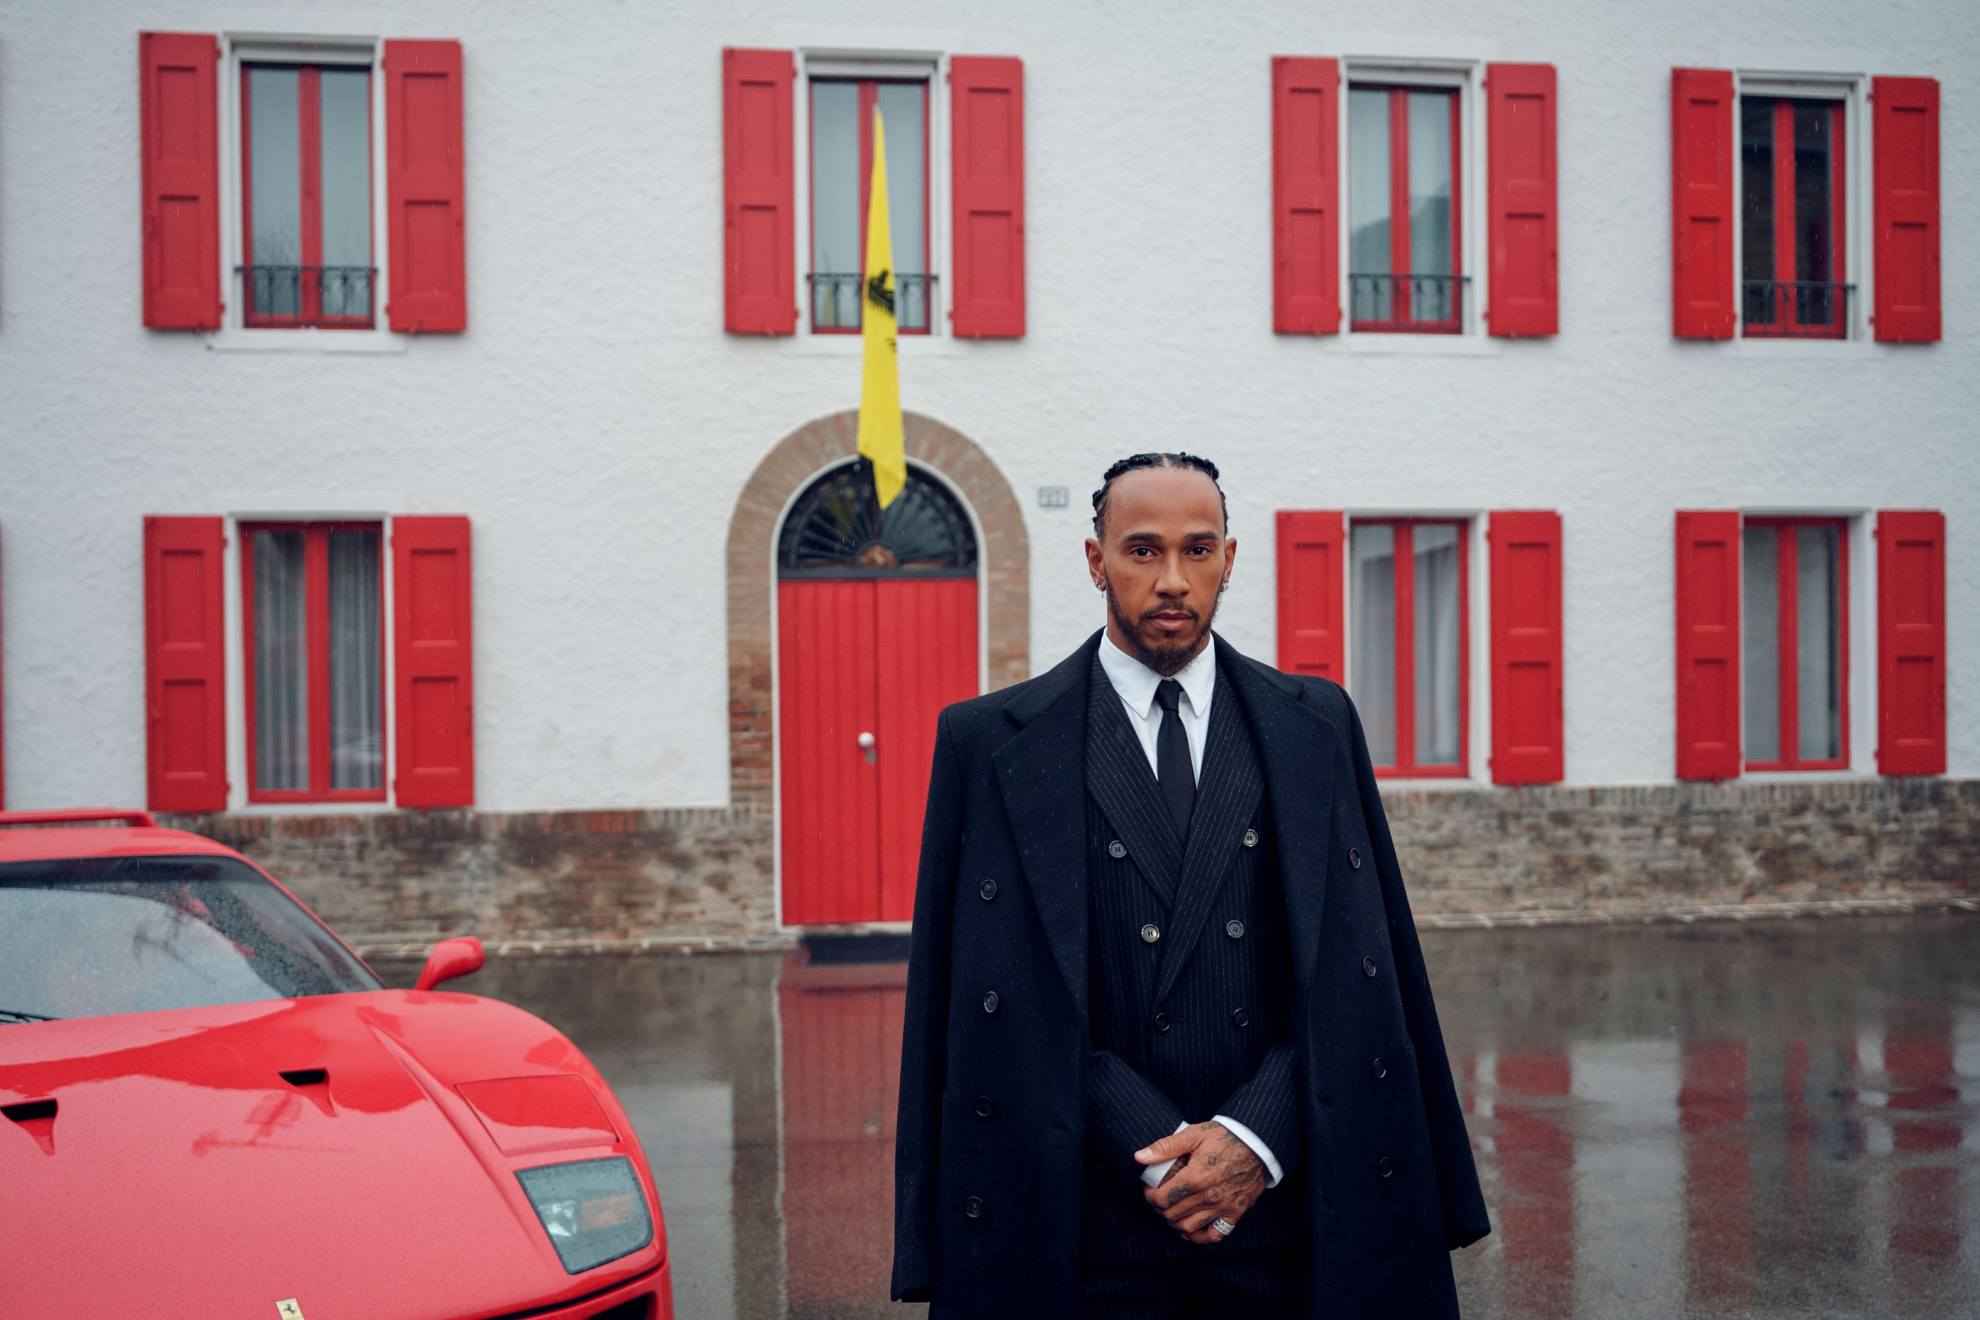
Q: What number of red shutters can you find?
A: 14